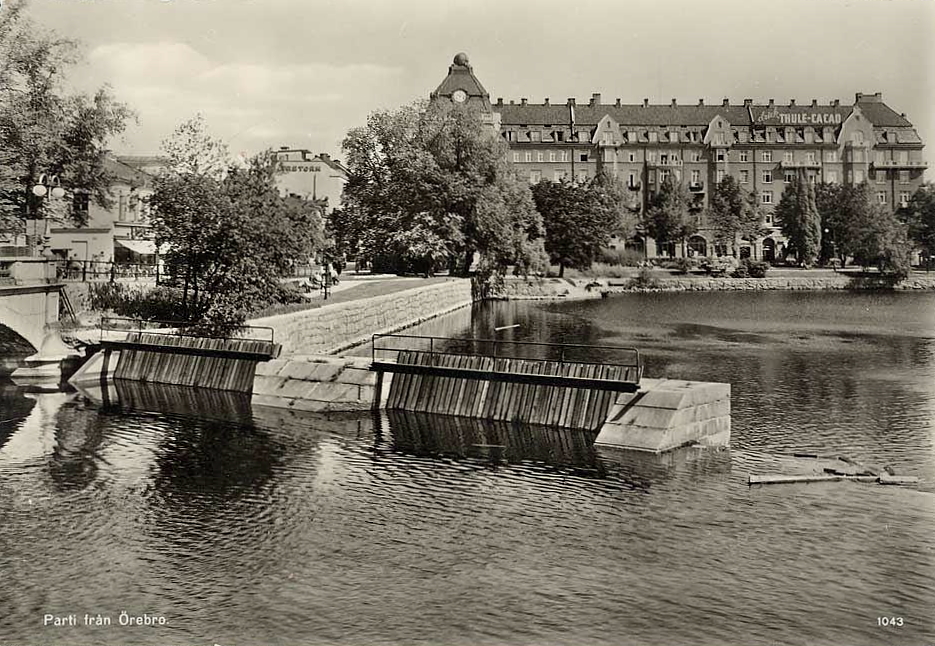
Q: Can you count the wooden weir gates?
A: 2